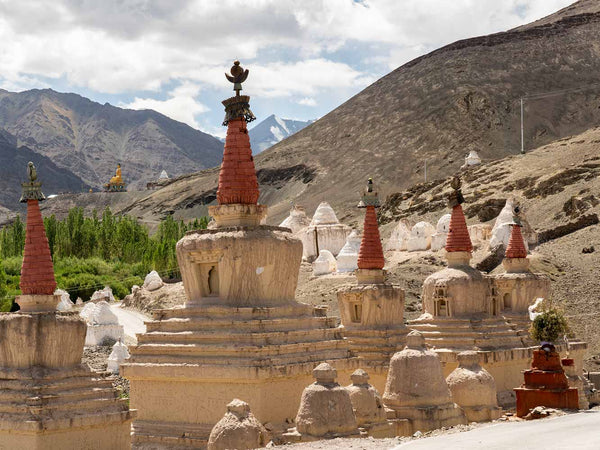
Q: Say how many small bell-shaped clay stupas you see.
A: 5